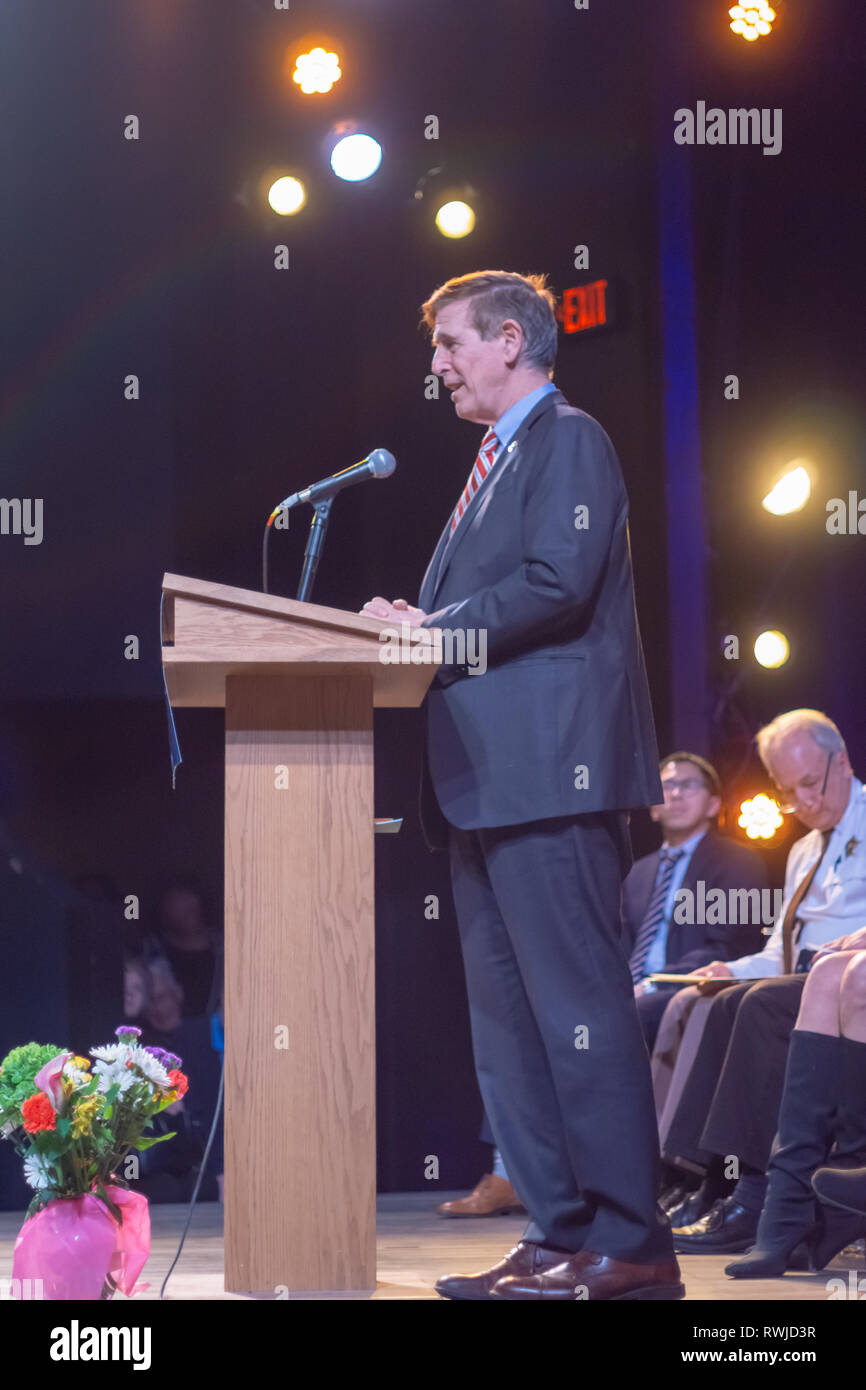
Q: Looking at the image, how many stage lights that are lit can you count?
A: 8